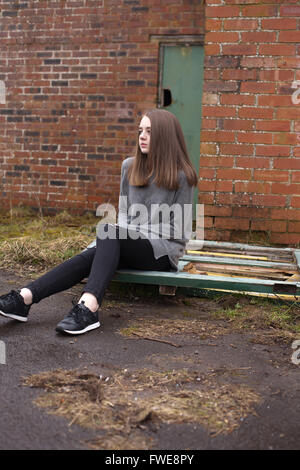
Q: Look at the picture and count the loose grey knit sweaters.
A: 1